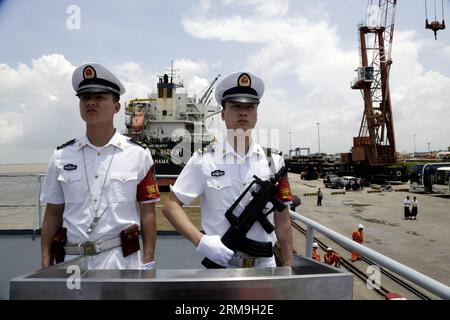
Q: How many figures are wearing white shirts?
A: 4